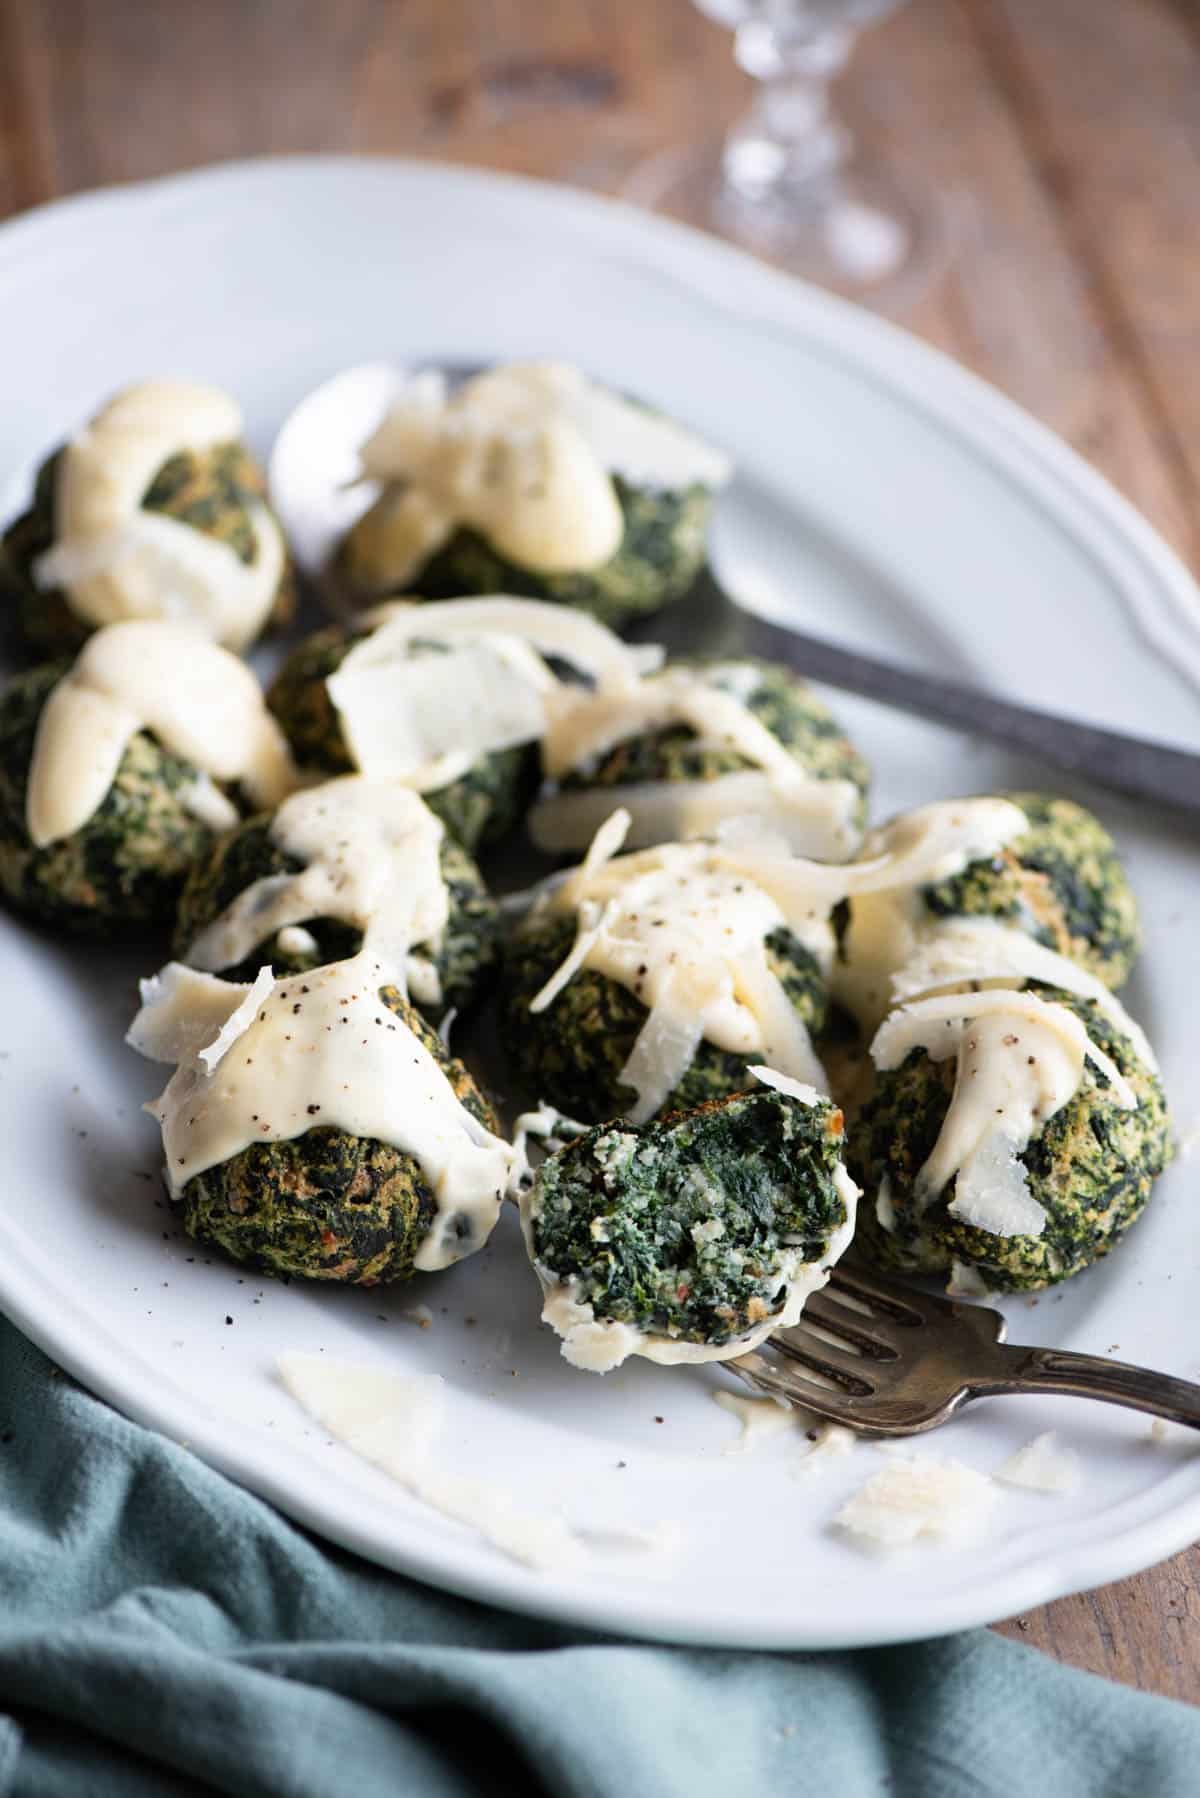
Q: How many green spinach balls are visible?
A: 11